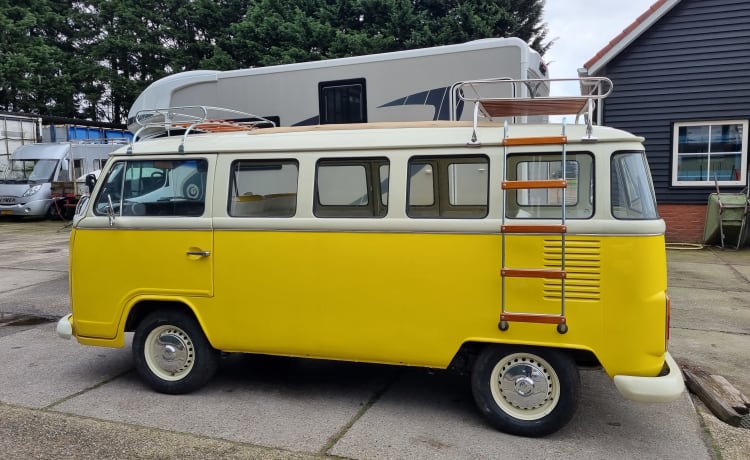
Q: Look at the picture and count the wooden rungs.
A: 5